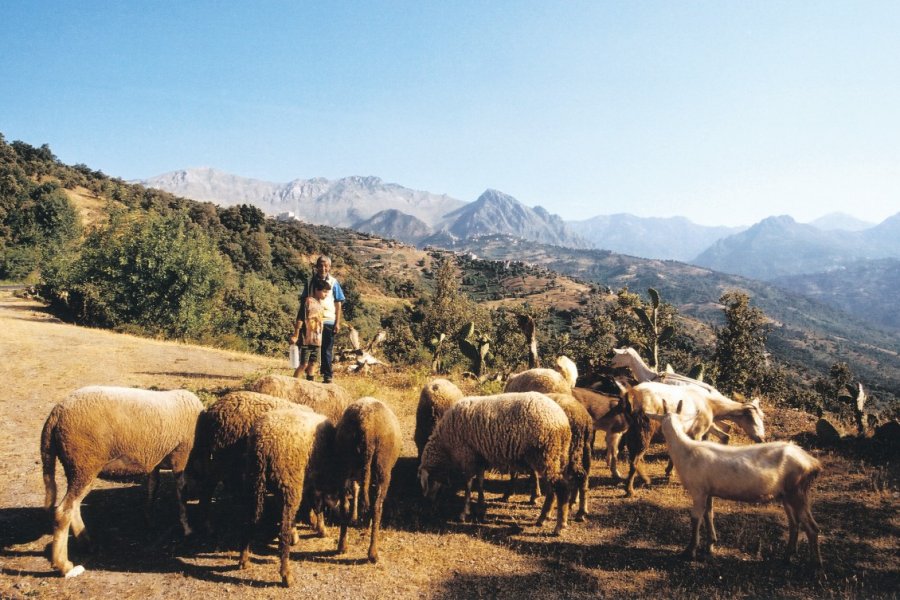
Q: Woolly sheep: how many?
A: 9